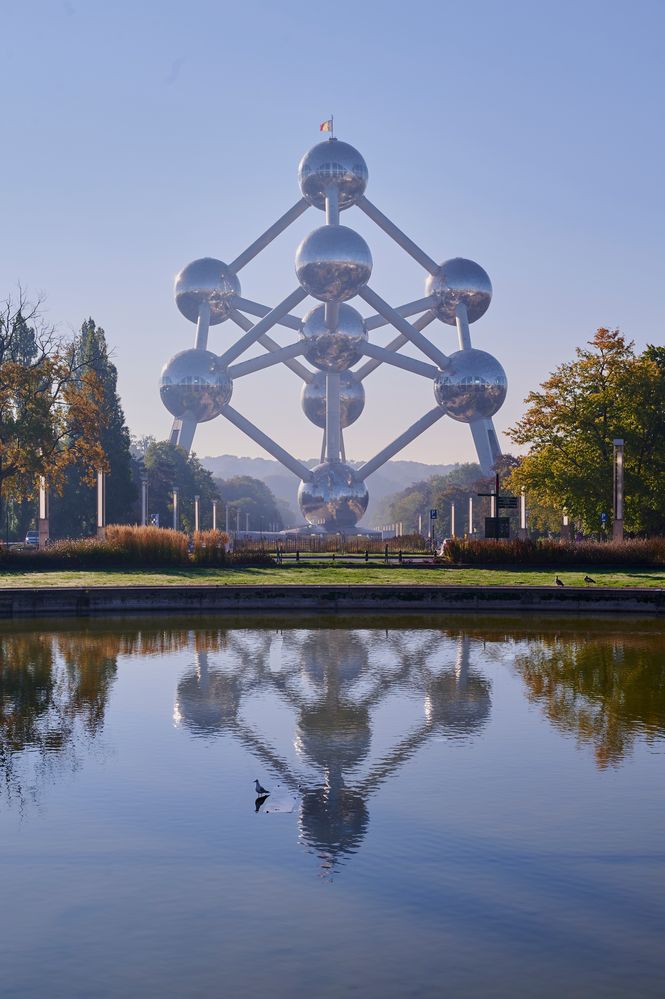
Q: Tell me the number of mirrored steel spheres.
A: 9